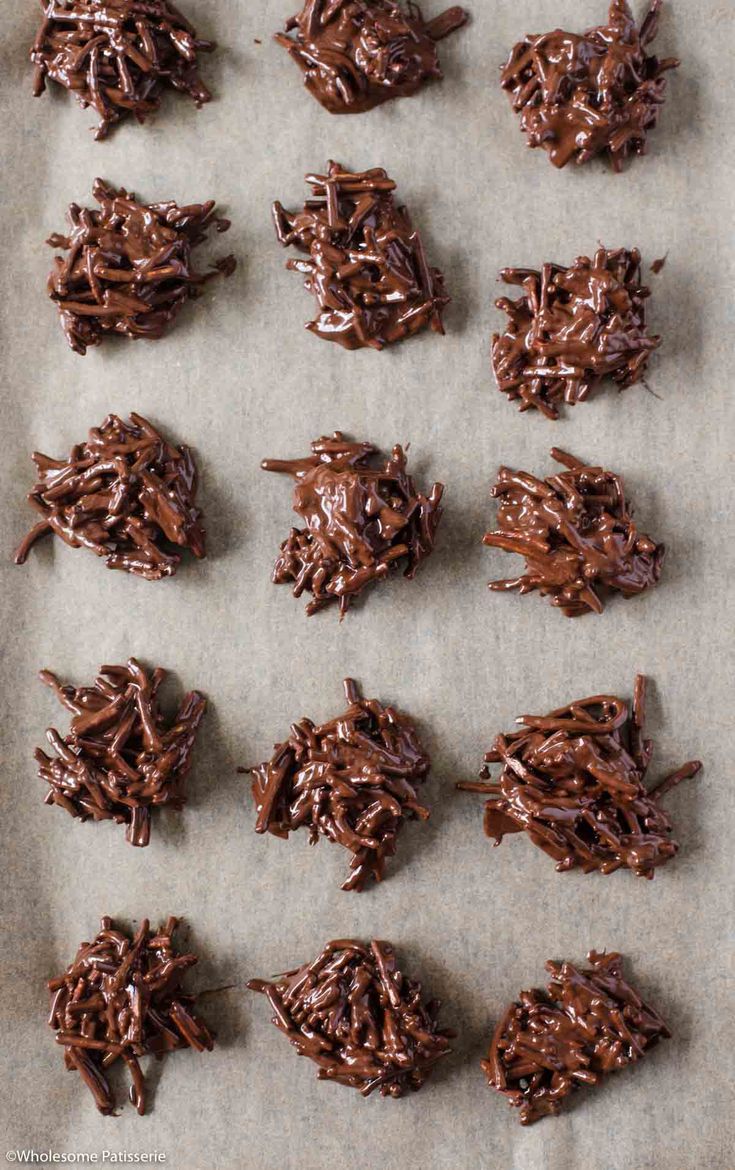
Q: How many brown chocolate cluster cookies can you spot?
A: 15